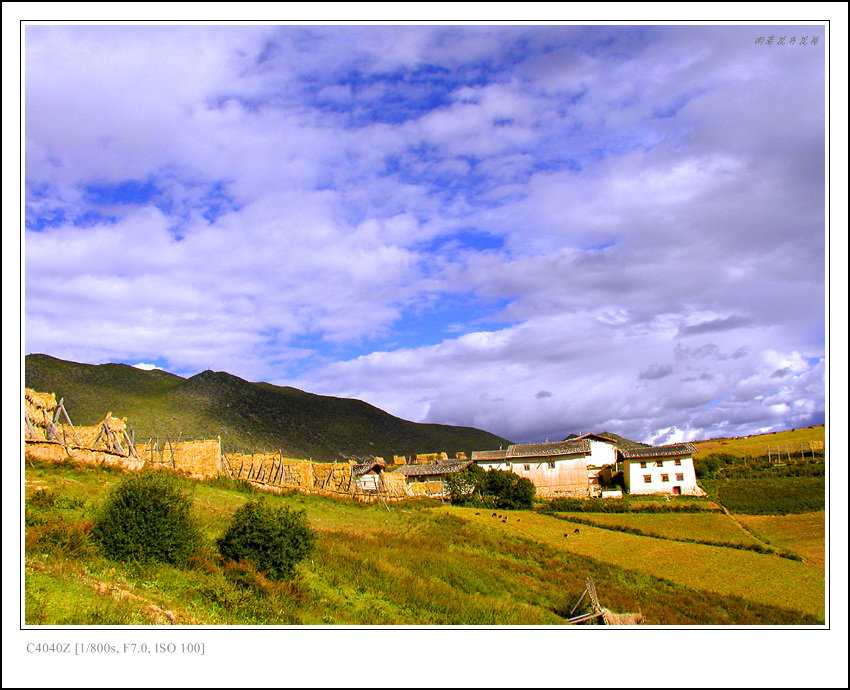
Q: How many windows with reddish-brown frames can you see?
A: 6